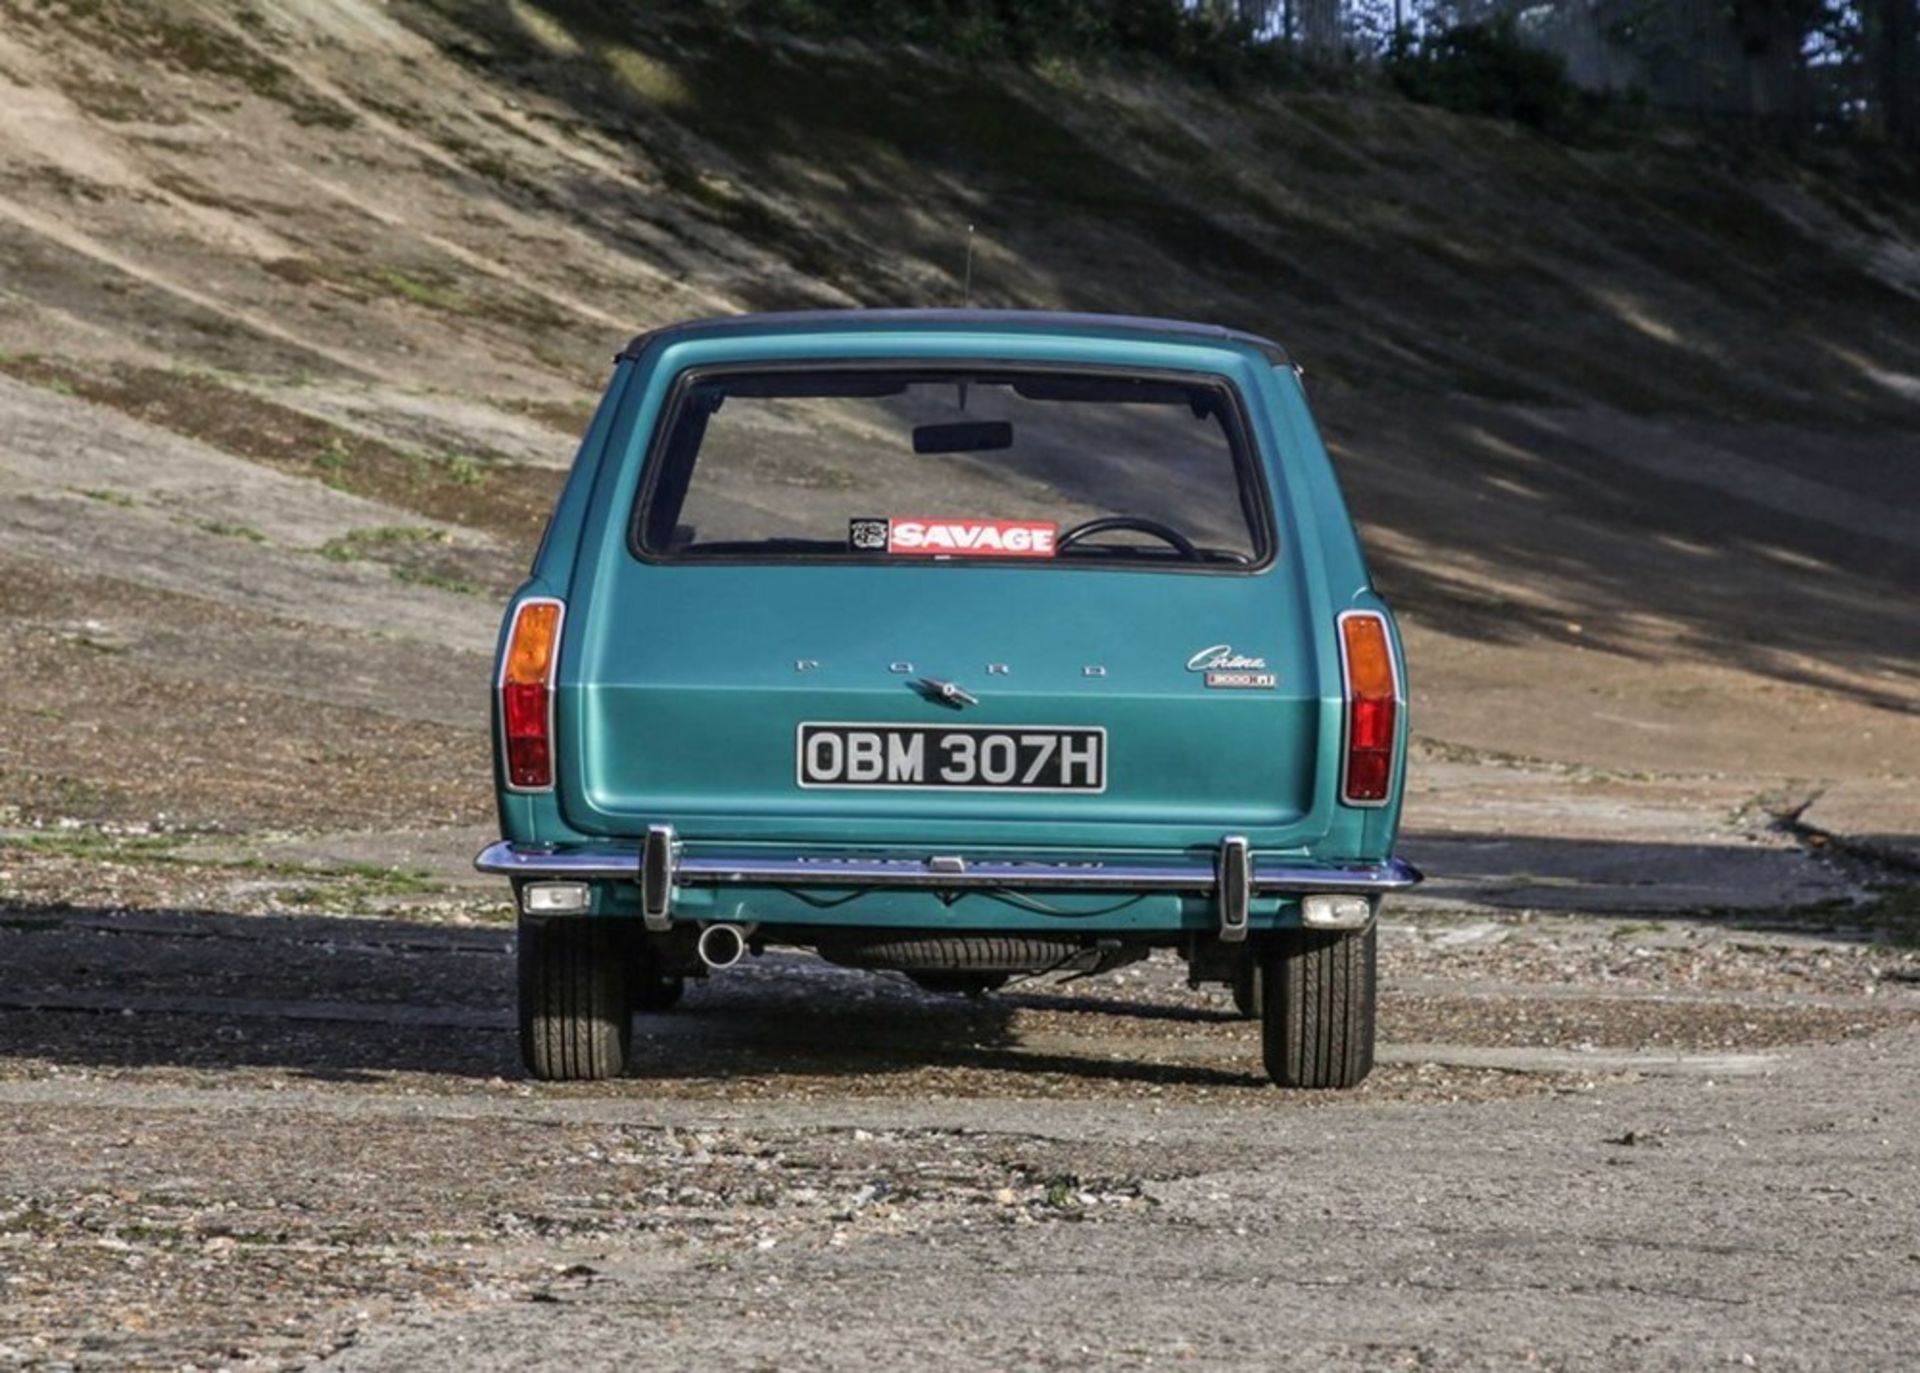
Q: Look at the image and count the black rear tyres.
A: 2